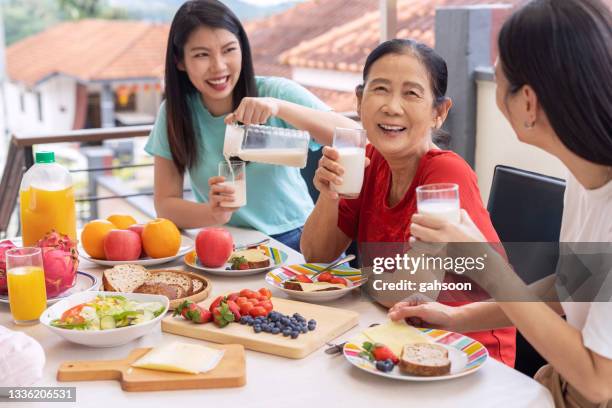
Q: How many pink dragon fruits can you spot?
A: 2